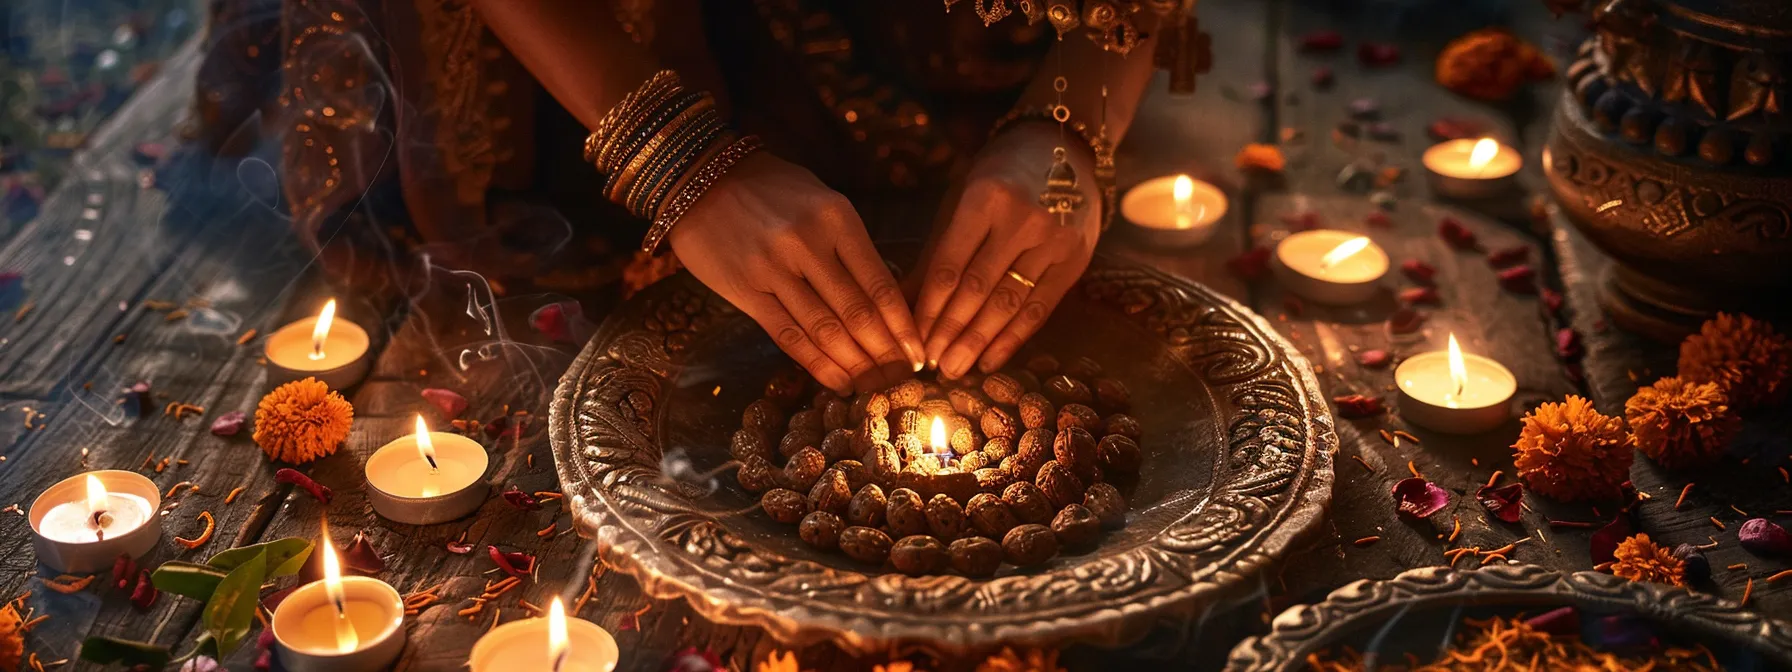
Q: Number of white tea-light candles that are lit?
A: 9